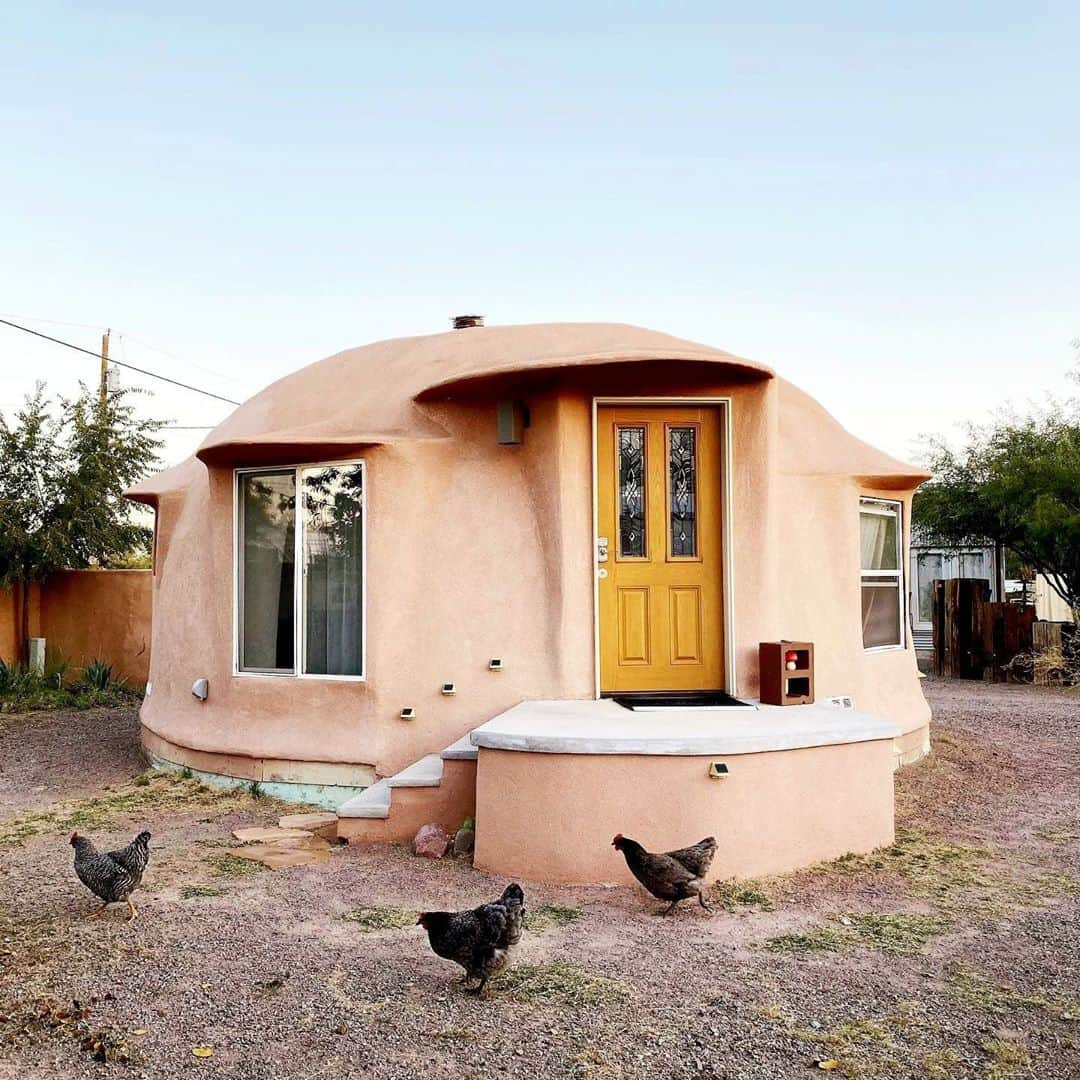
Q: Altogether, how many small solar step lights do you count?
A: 4